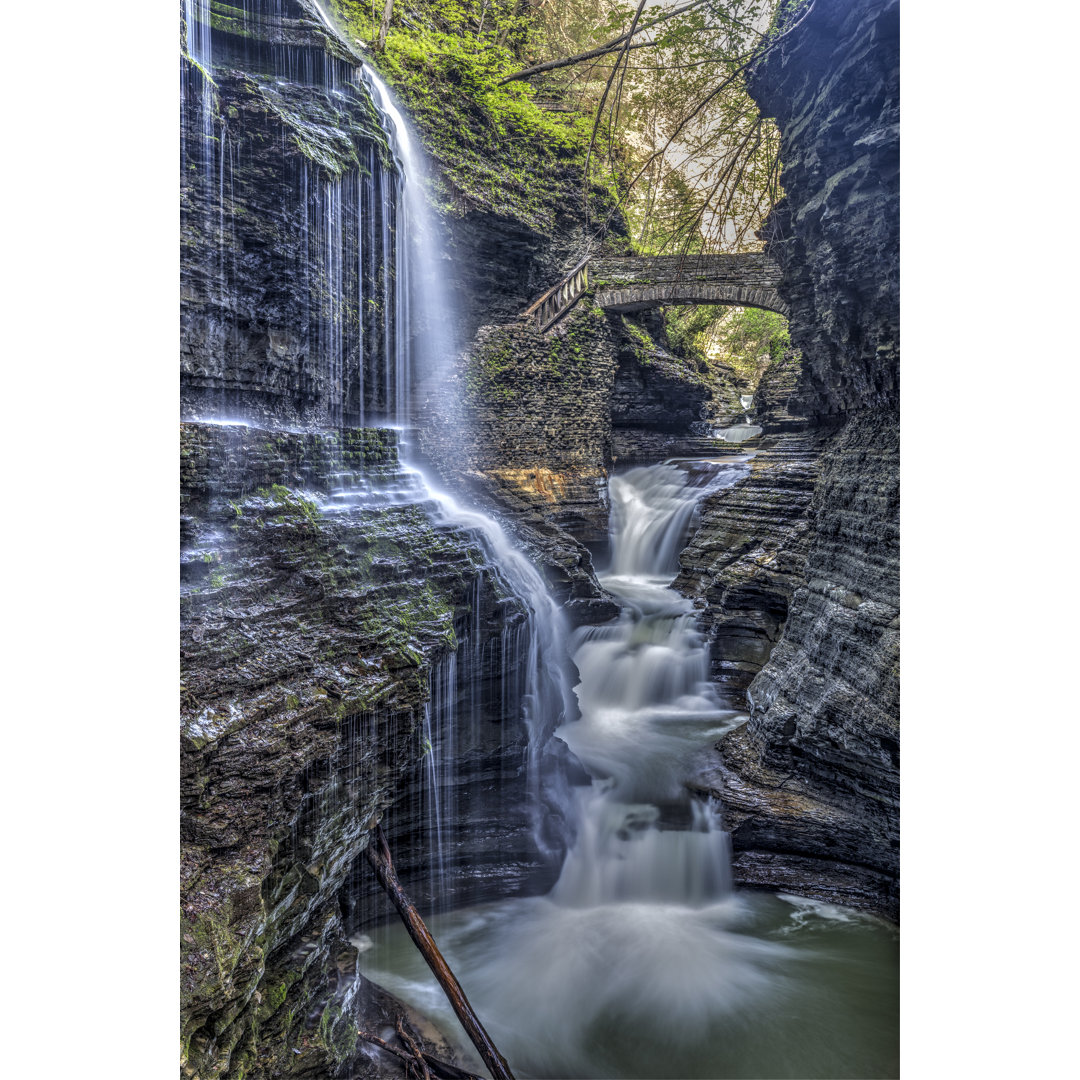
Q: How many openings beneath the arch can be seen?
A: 1